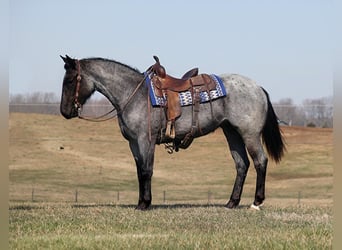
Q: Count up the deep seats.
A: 1